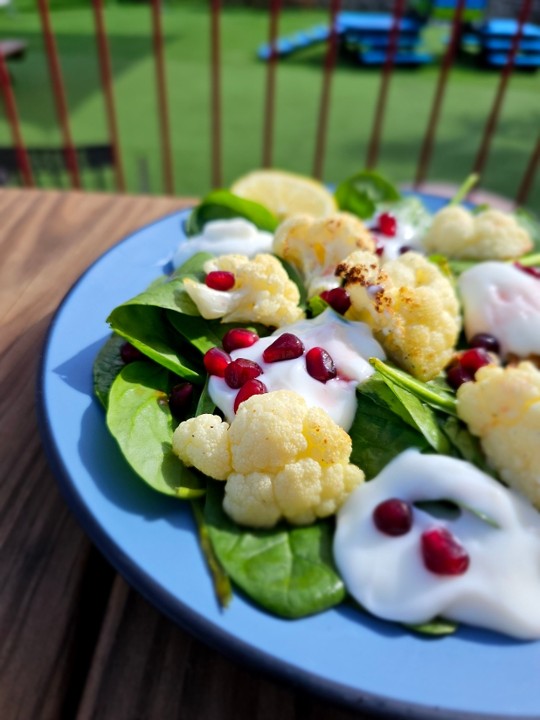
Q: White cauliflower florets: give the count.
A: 6